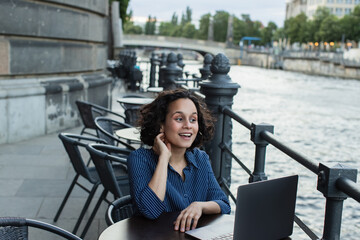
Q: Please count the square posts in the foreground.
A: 2